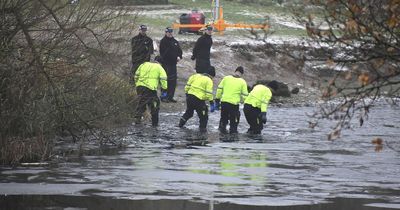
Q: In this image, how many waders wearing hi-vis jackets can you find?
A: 4